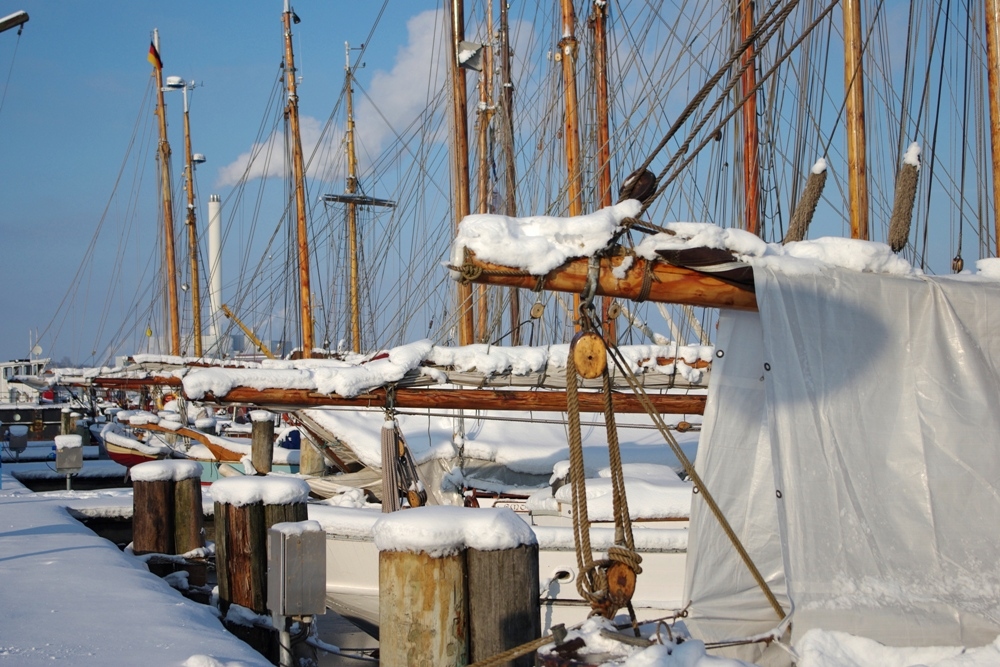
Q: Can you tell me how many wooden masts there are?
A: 12